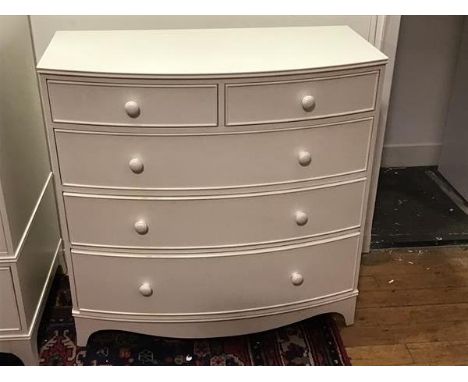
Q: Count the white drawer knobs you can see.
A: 8